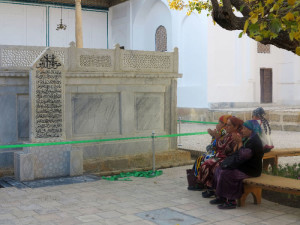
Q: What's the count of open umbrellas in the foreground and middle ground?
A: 0